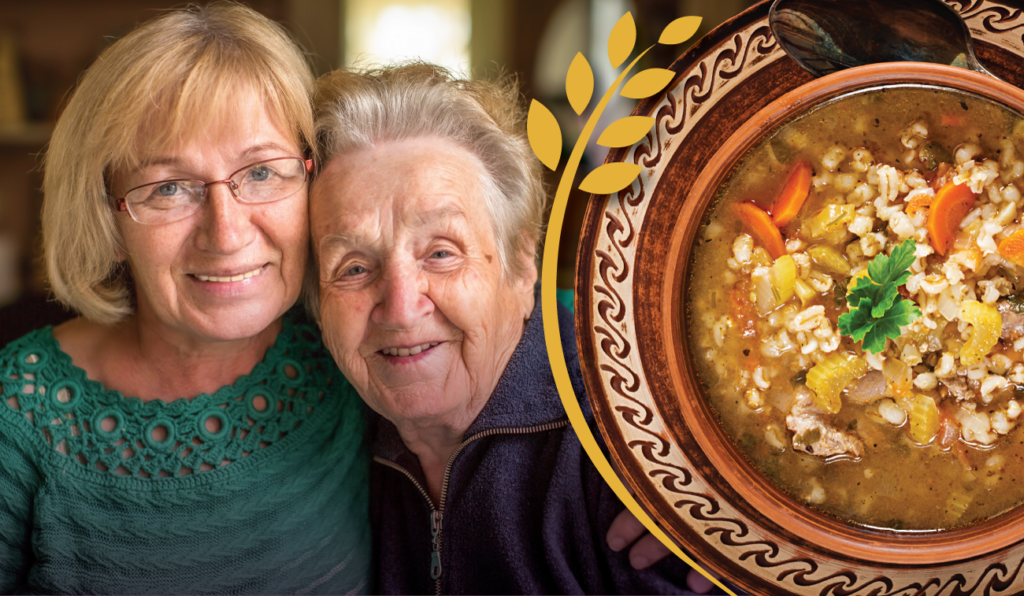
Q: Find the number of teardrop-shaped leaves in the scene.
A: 7